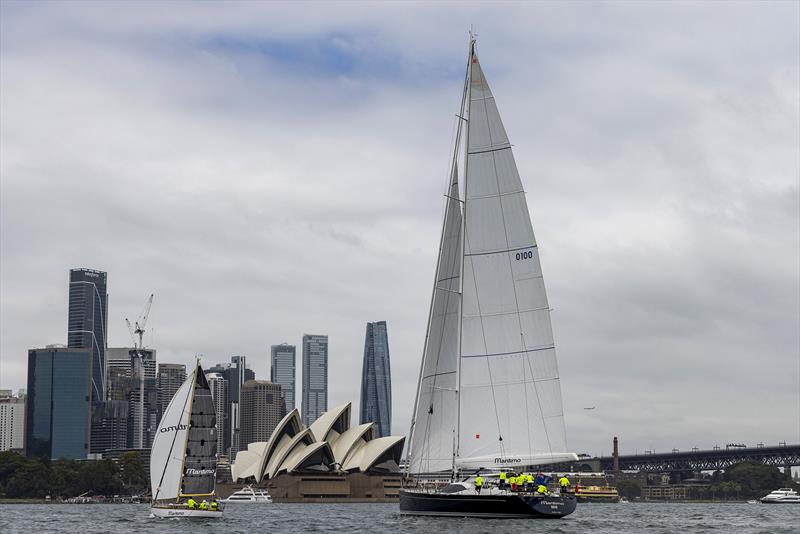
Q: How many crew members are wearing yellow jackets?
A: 11